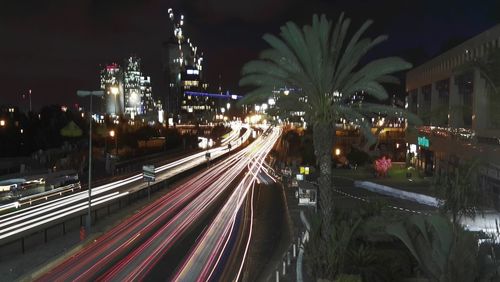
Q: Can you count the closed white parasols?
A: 0